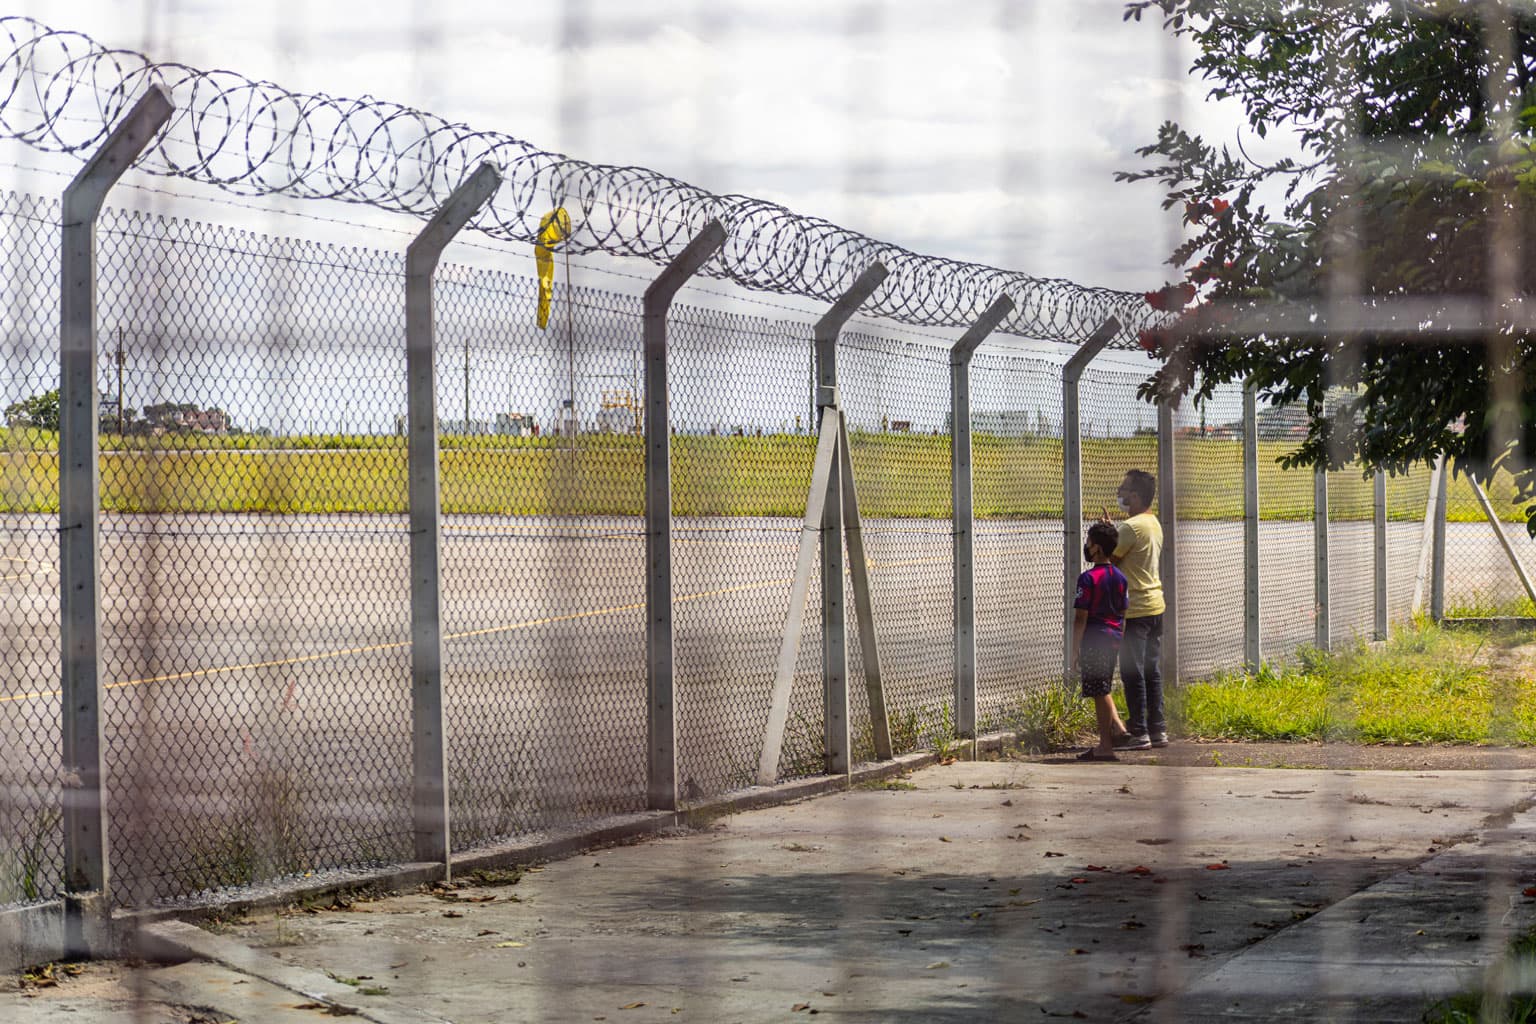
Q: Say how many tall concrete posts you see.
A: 11